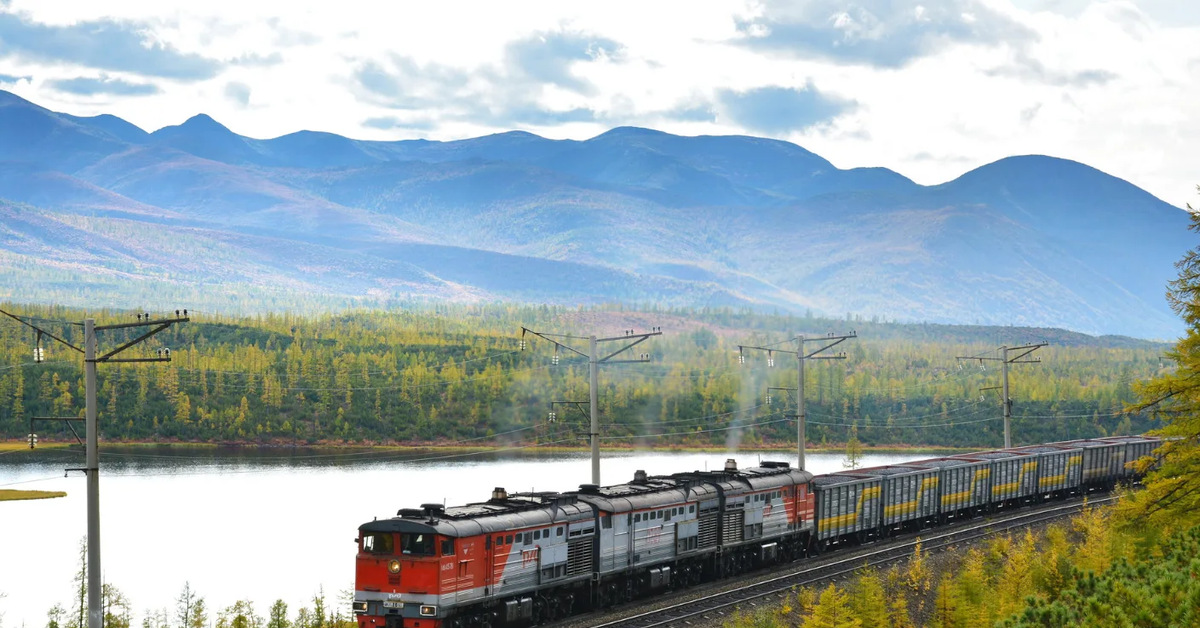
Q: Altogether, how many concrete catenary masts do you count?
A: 4